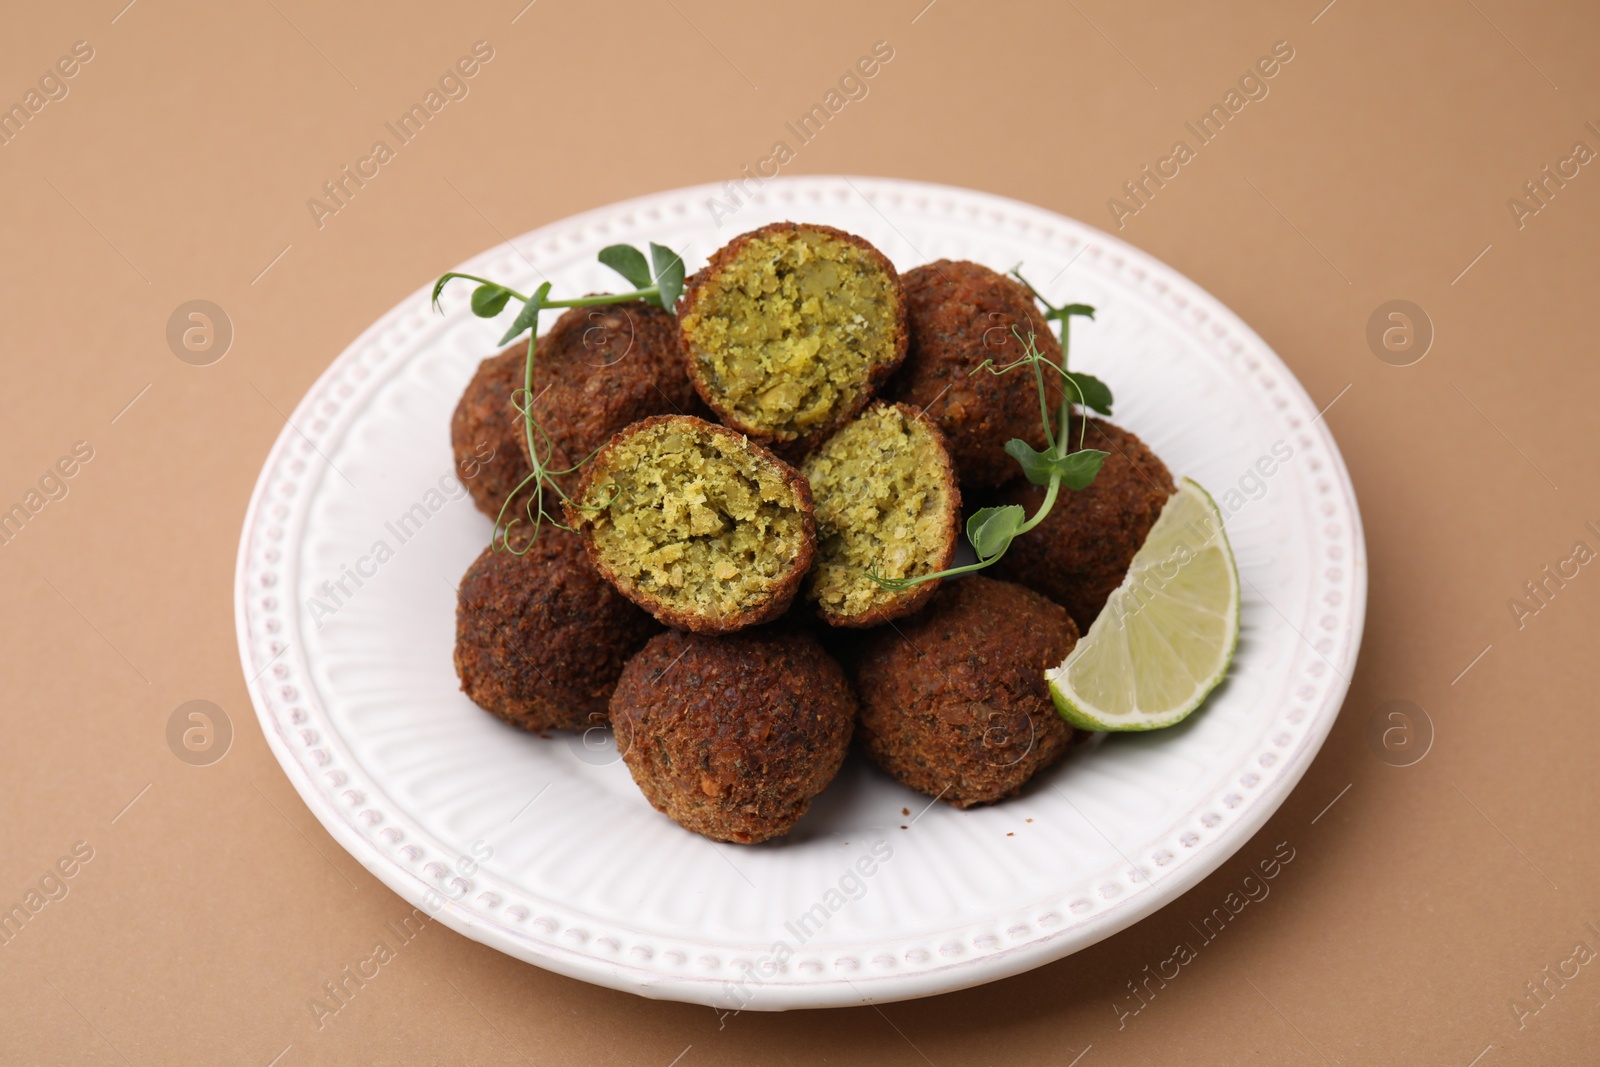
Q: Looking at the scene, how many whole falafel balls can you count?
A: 7